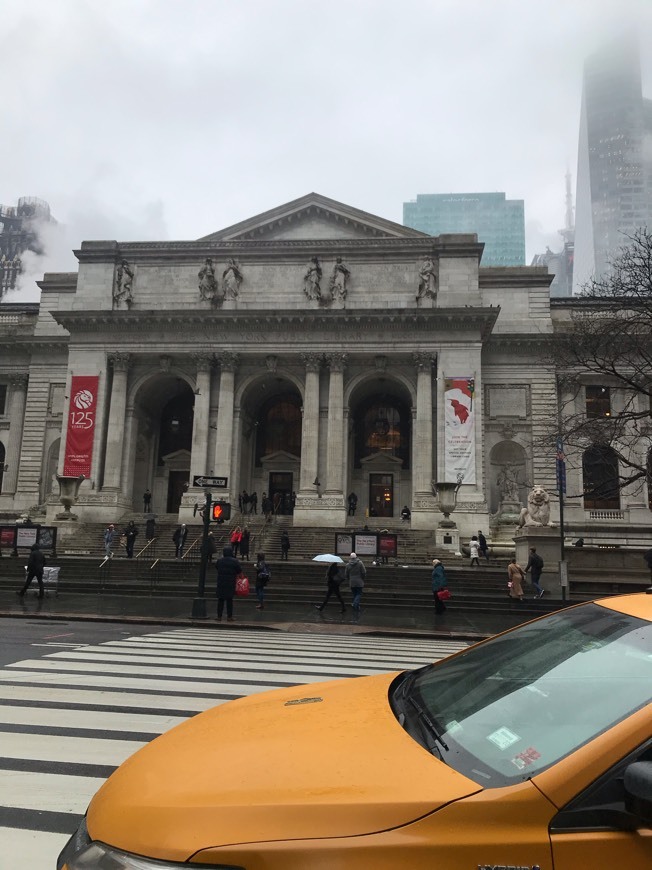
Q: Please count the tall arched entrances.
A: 3